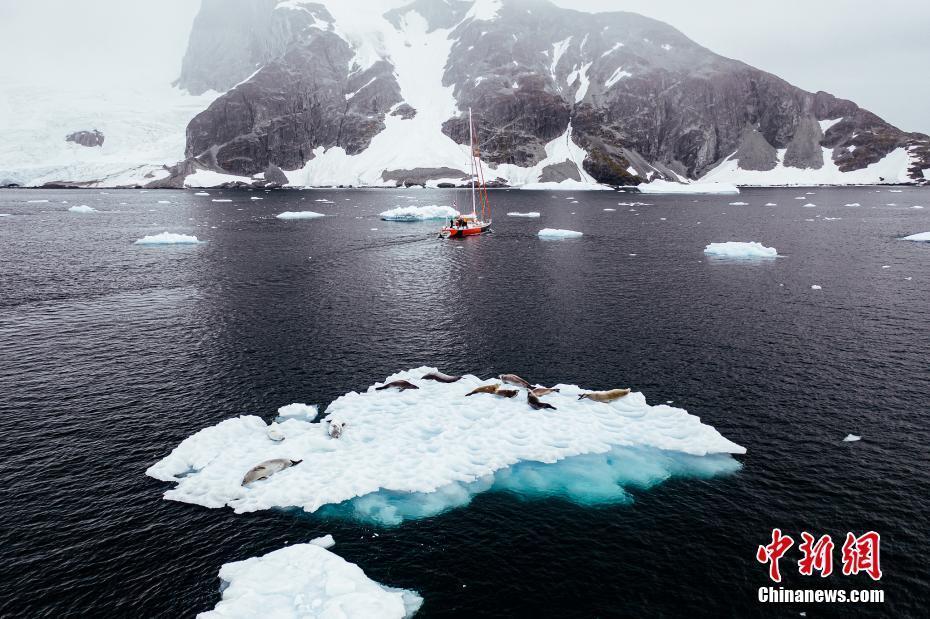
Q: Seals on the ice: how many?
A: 11